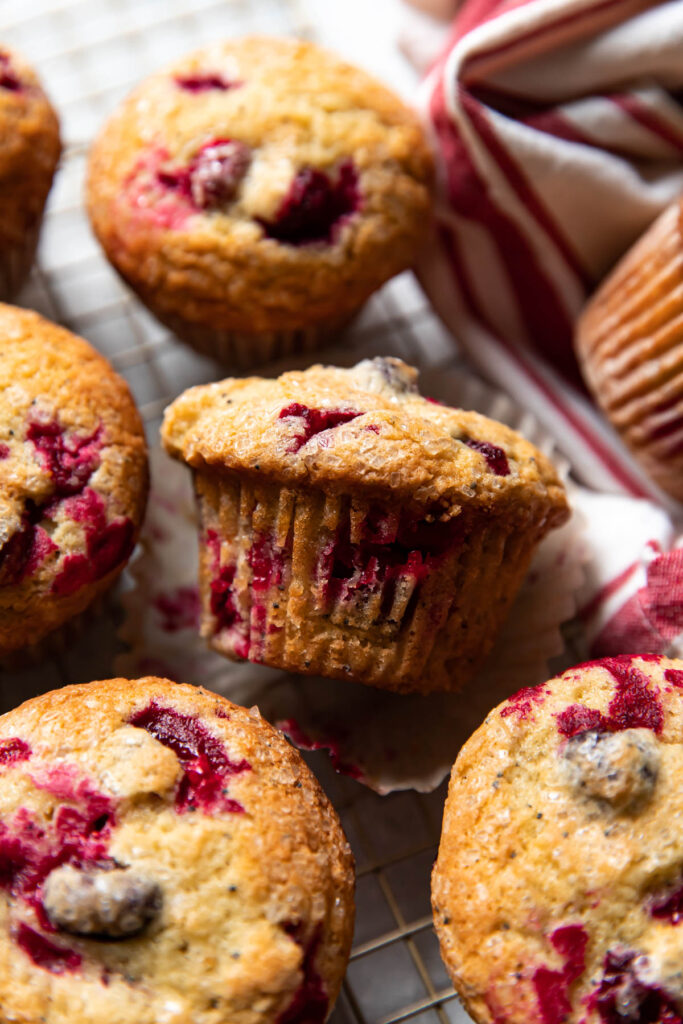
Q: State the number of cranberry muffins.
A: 7